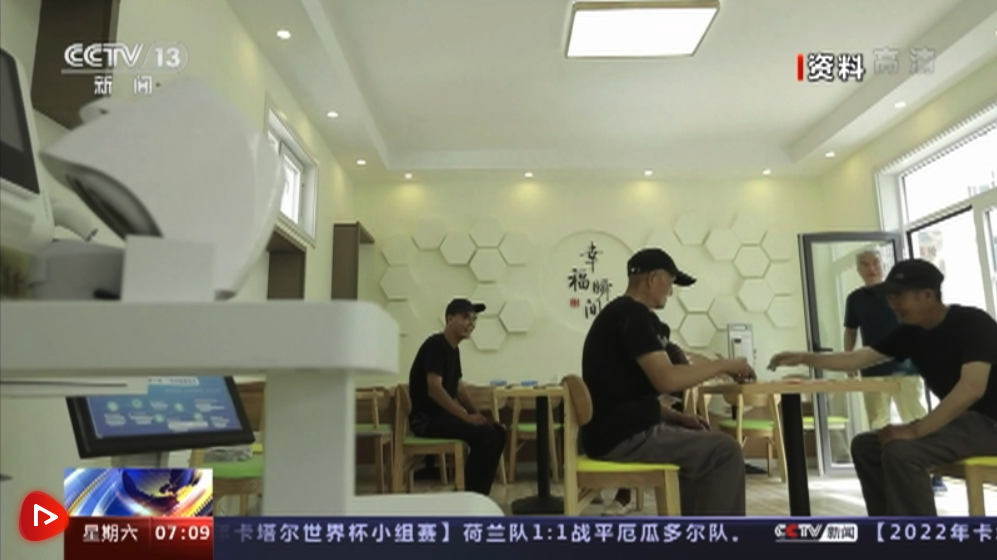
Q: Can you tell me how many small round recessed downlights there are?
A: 9